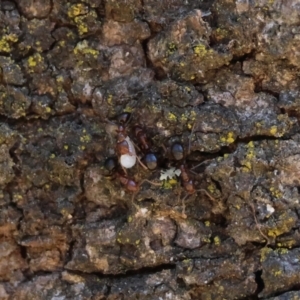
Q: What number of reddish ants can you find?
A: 4